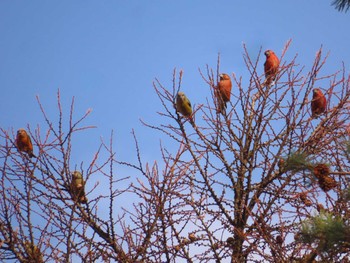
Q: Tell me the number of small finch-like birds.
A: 6